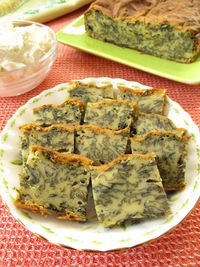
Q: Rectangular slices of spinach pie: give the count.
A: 10